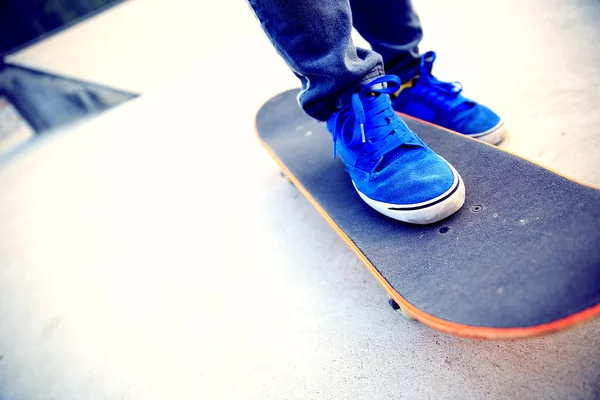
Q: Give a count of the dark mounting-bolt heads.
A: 2